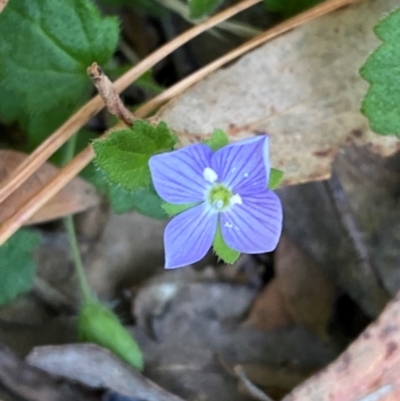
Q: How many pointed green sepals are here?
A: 4